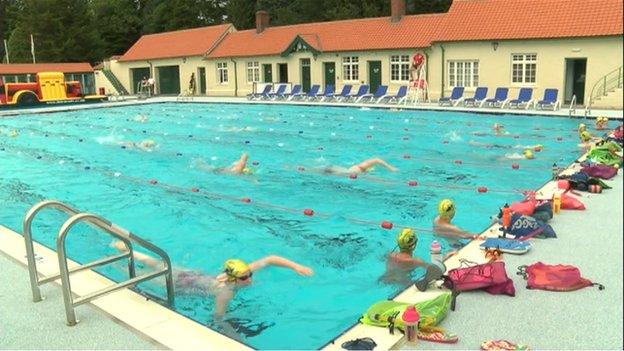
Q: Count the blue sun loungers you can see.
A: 14